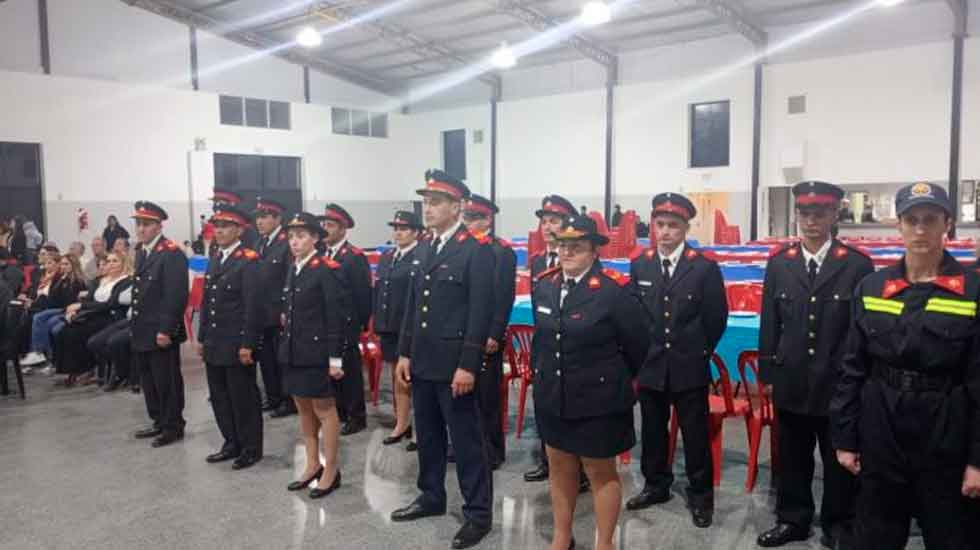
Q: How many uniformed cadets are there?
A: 14